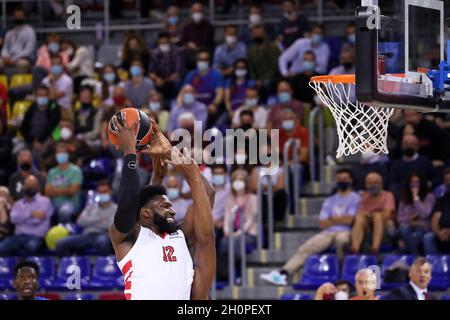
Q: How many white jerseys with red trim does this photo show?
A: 1